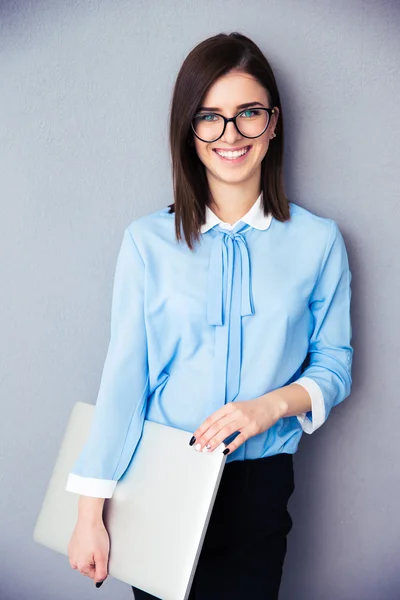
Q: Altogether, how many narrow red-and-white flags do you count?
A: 0